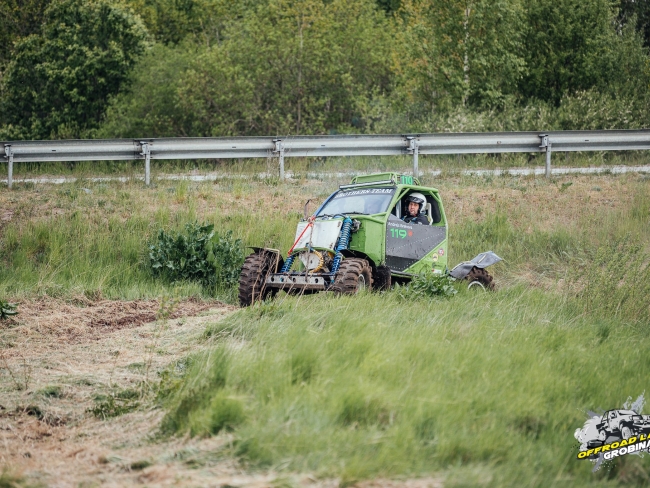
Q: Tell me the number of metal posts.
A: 5